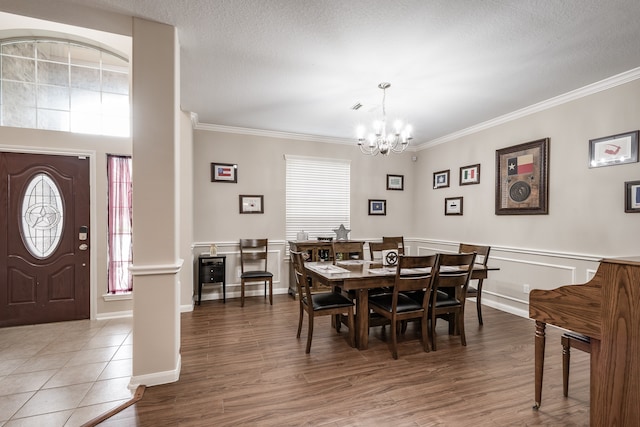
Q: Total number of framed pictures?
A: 10